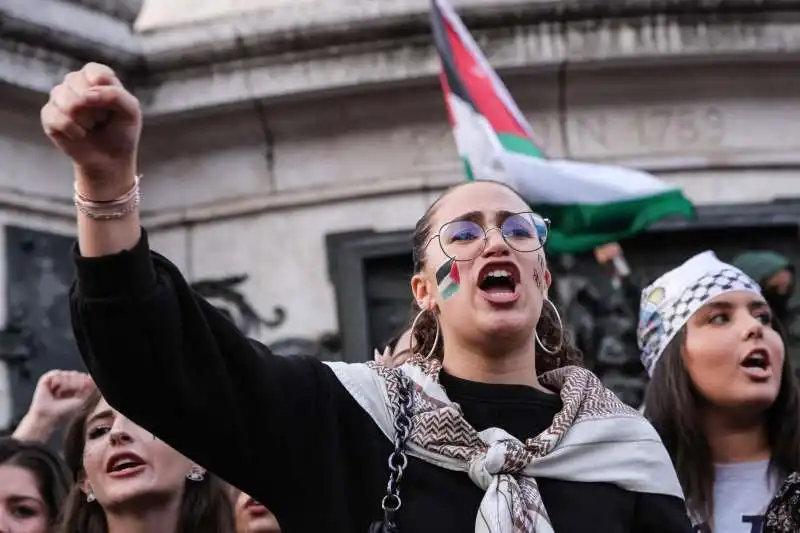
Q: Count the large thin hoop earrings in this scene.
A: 2